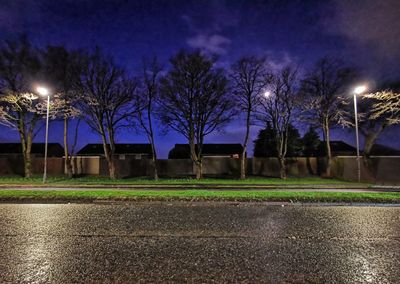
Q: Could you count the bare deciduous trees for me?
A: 9